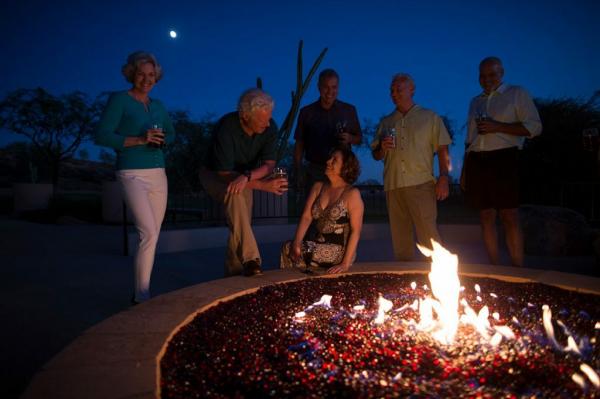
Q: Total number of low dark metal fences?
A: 1